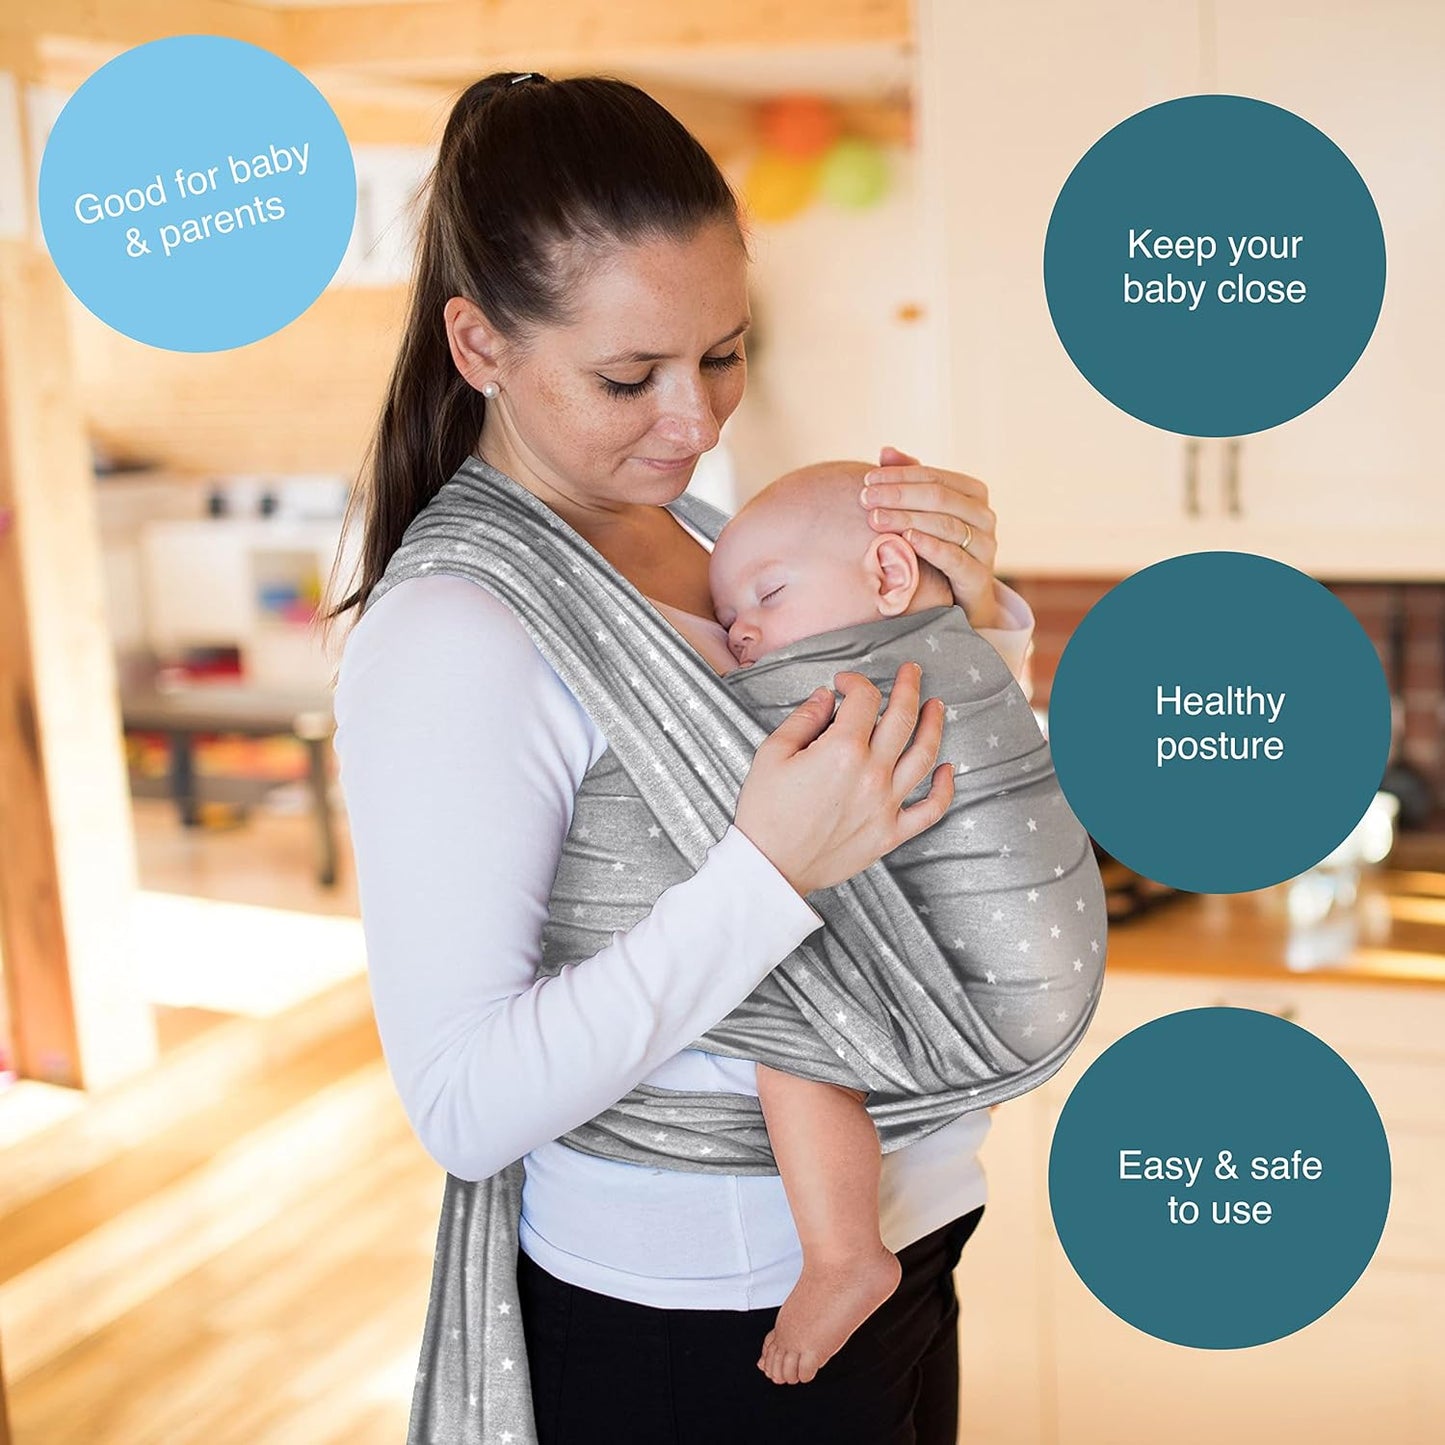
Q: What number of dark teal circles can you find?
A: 3